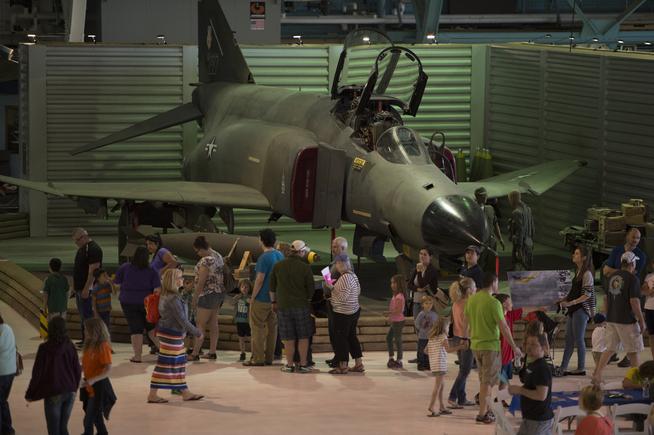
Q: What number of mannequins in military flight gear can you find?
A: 2